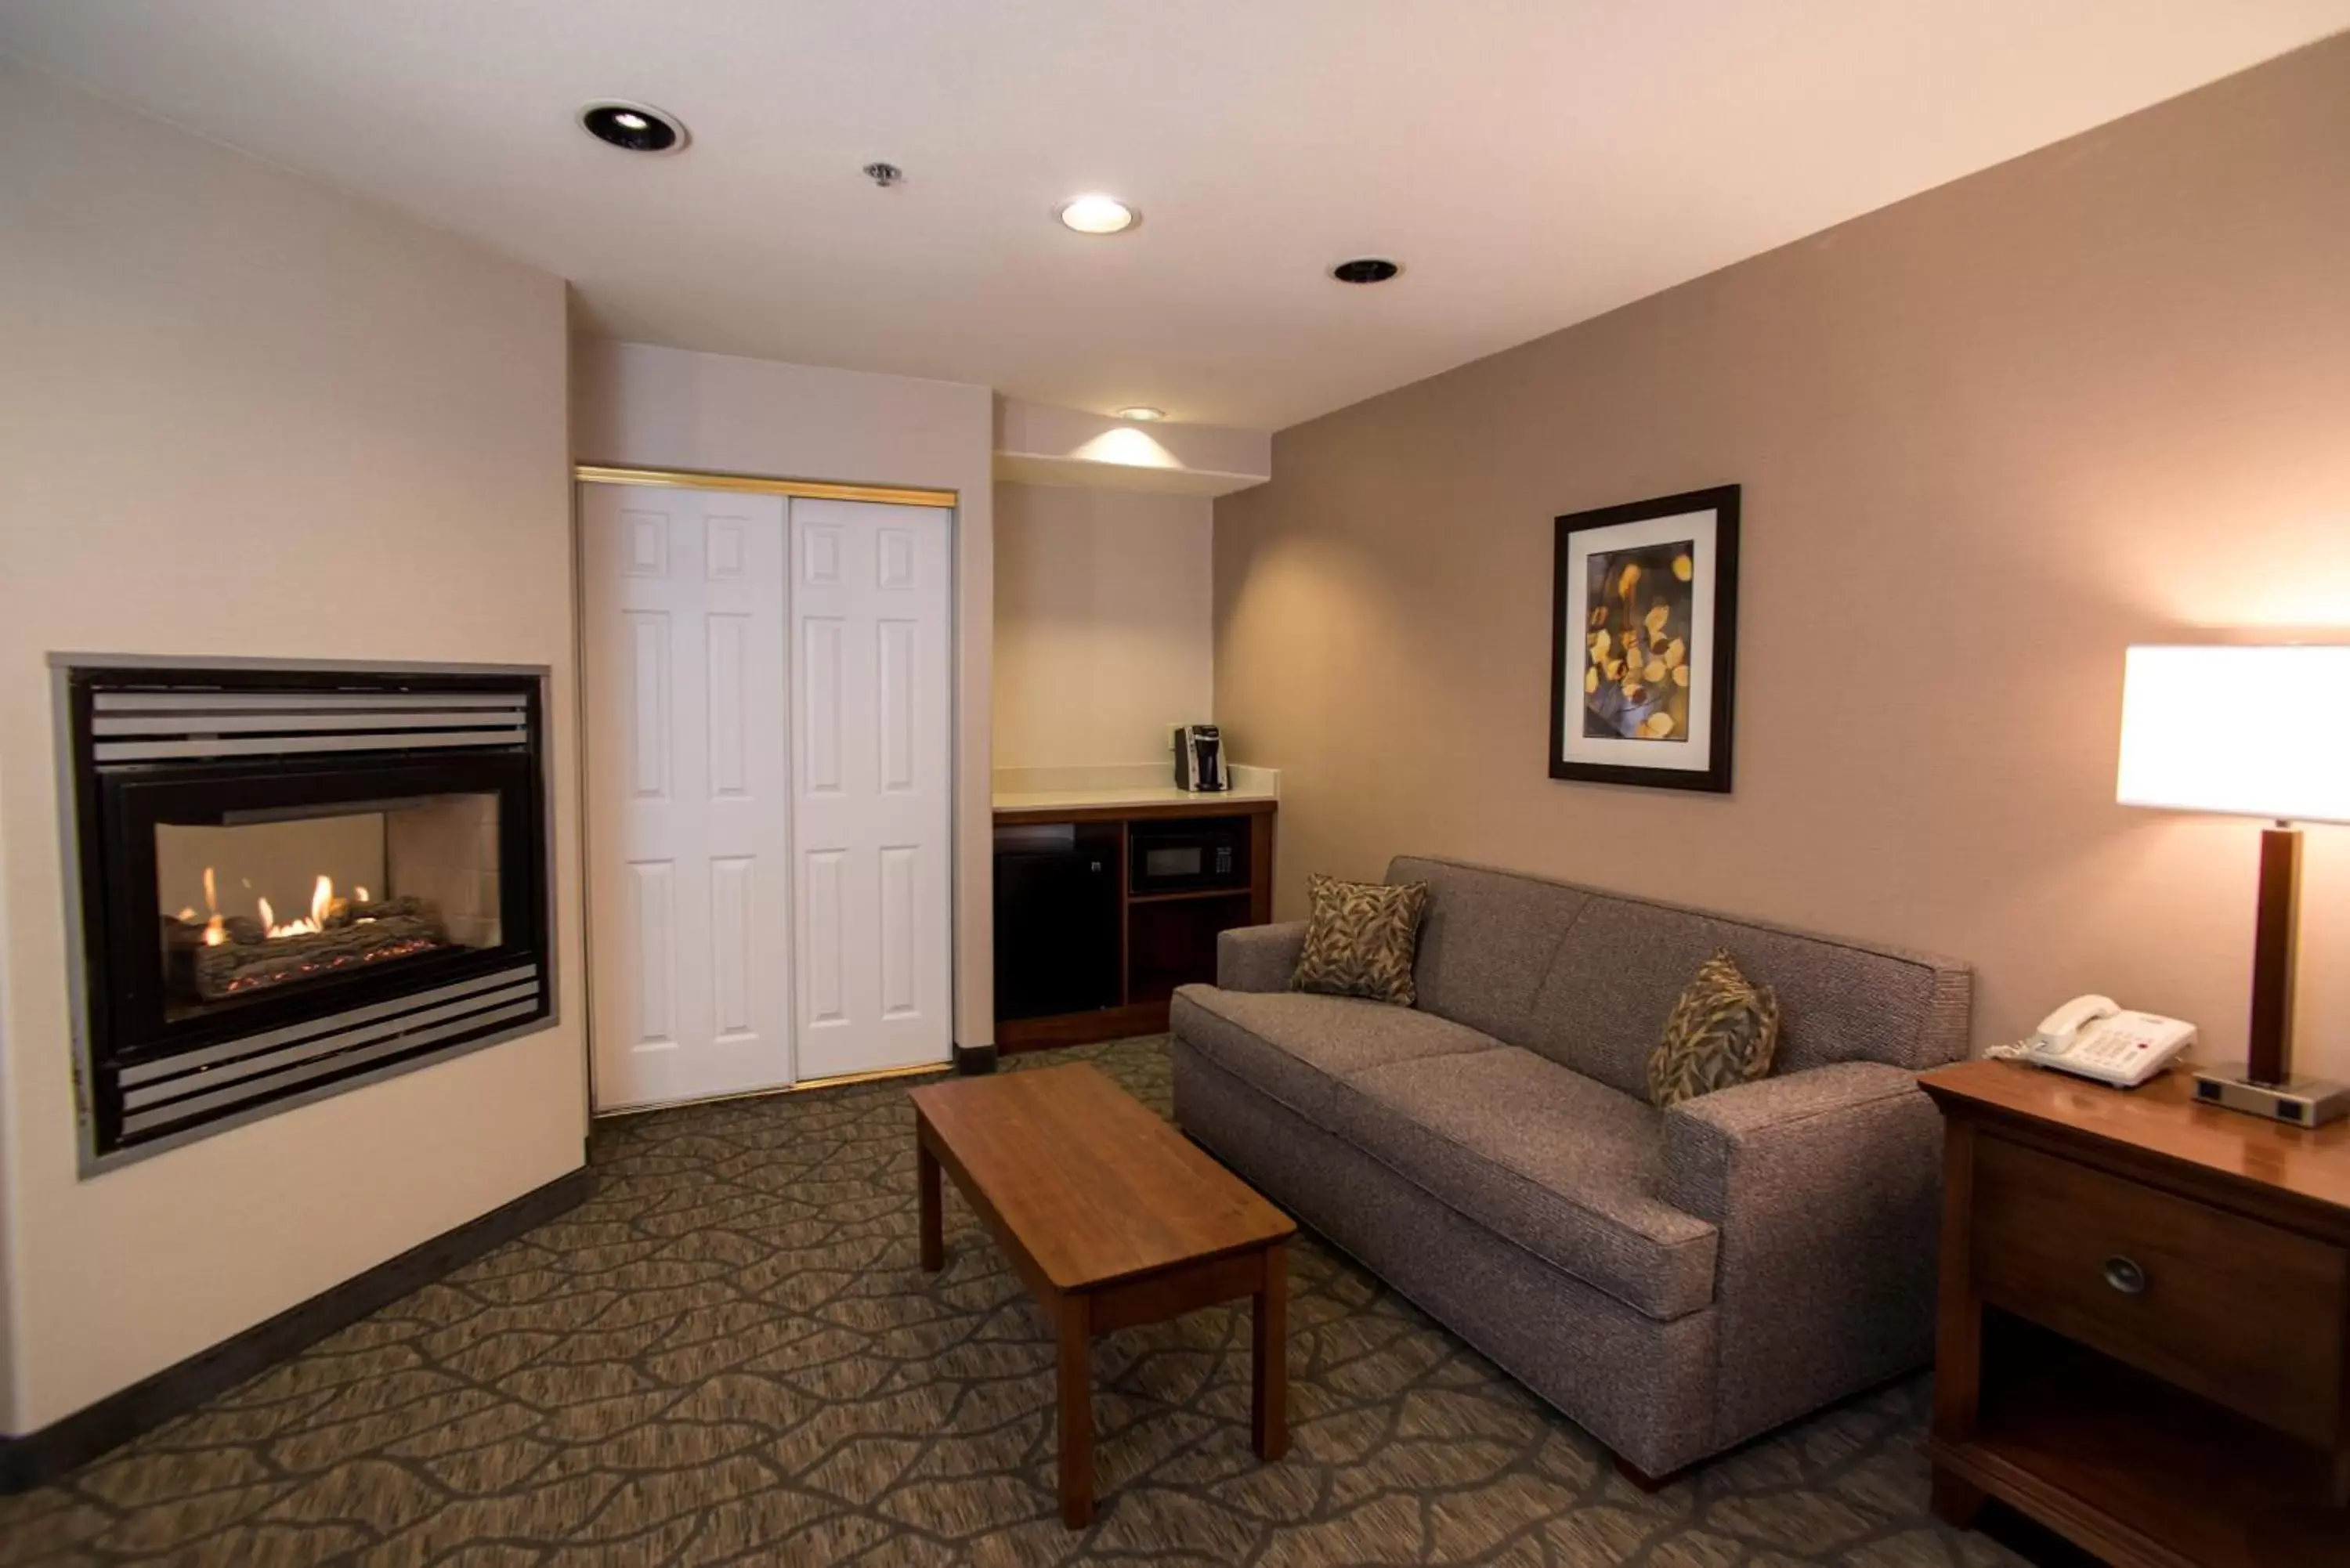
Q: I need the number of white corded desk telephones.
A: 1